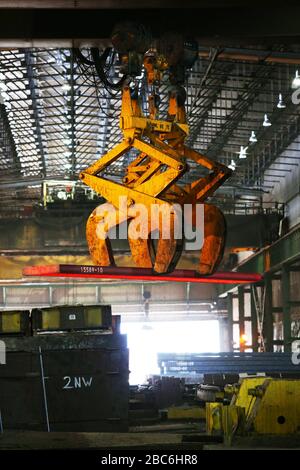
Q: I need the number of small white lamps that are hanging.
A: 6